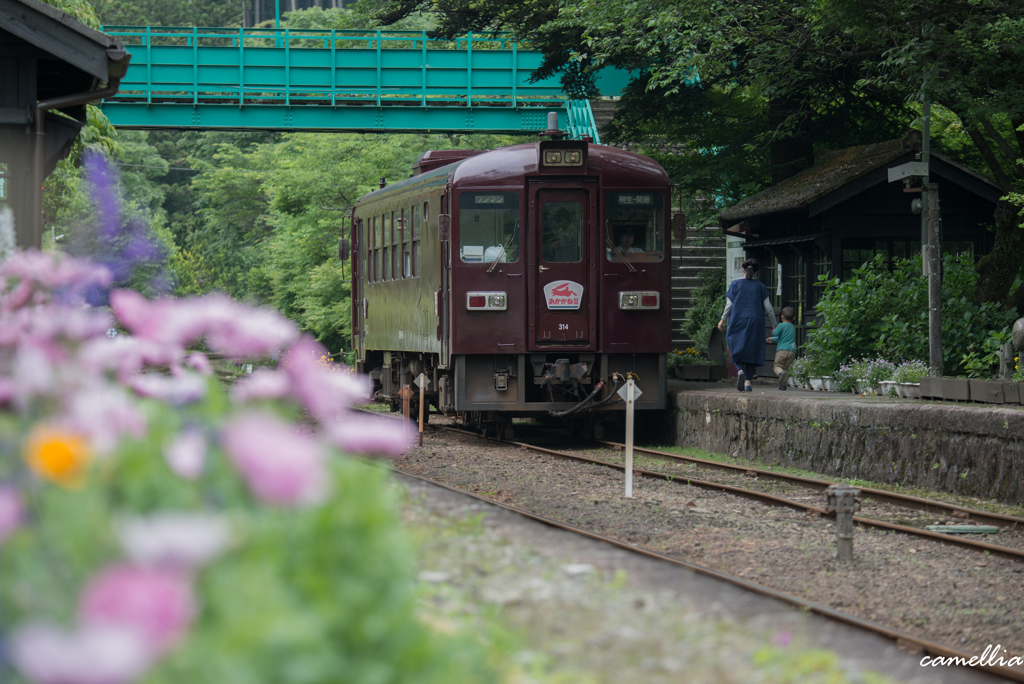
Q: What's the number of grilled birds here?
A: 0